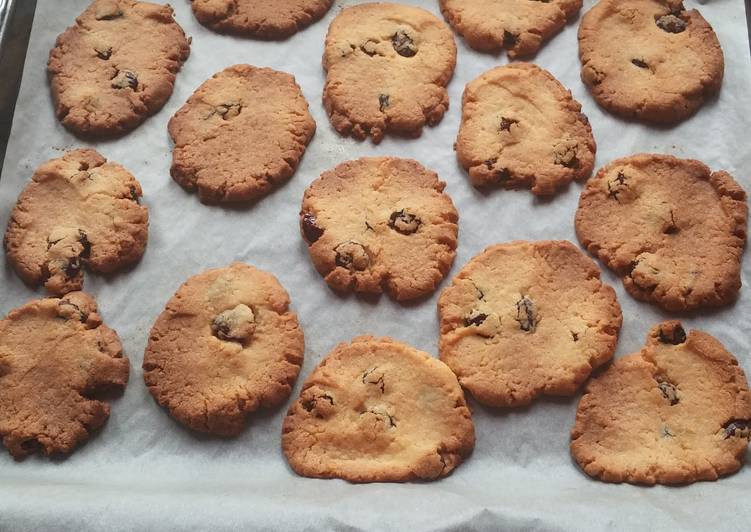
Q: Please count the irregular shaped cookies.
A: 15